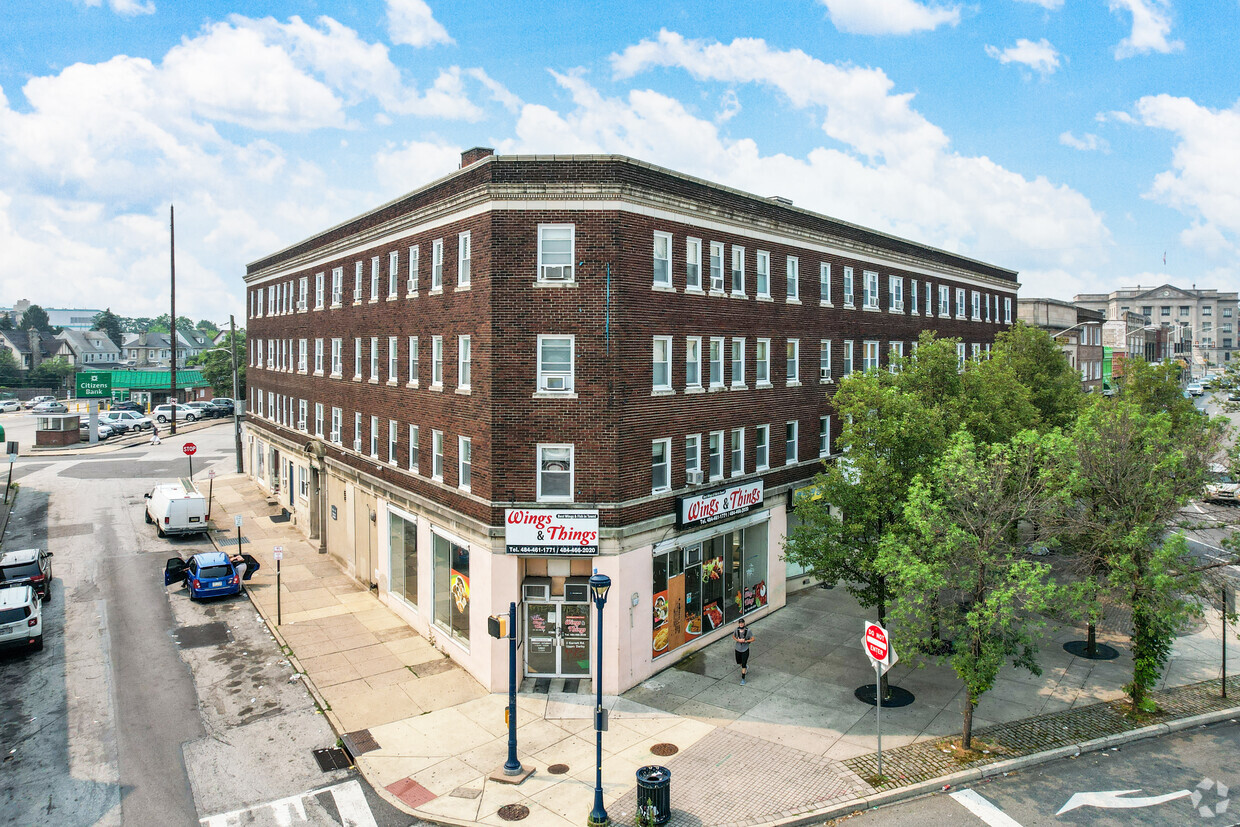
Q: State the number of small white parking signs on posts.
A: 3